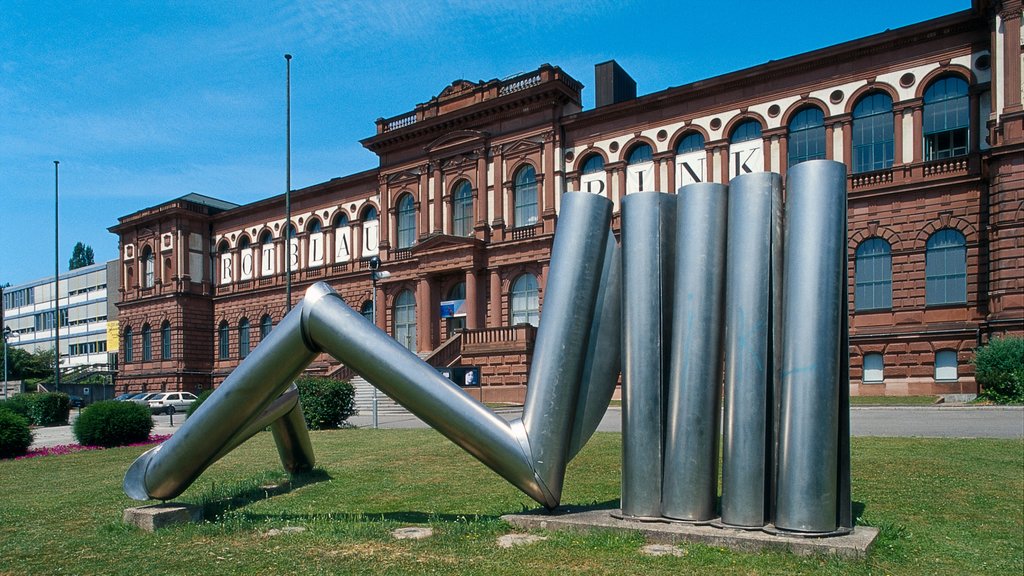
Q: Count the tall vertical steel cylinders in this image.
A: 4